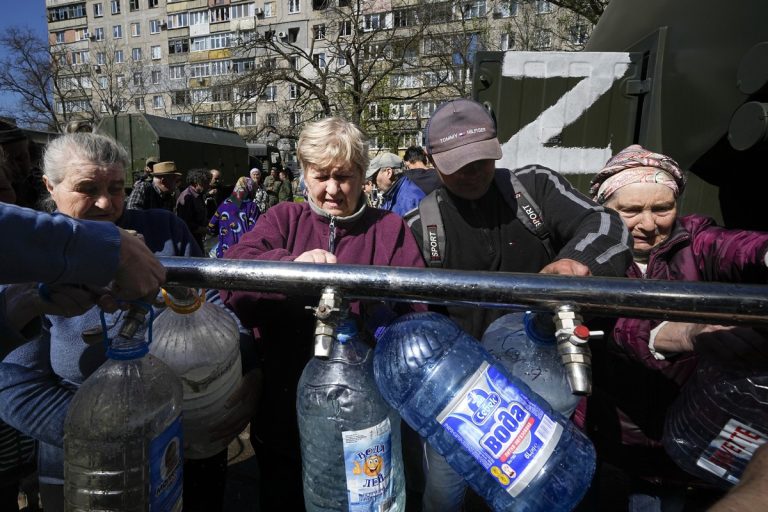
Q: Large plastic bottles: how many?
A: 6